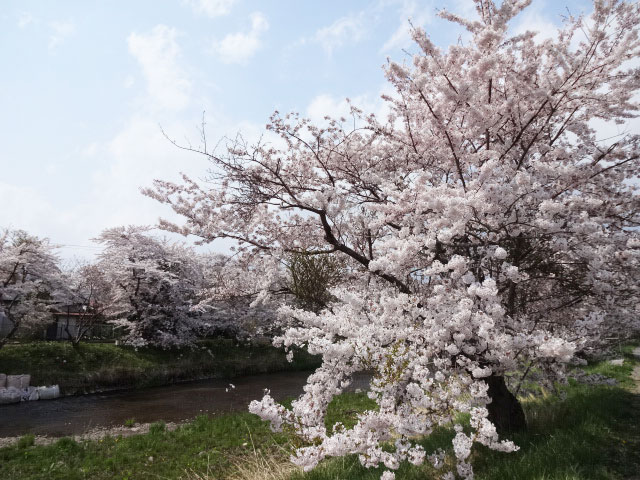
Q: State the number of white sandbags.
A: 5